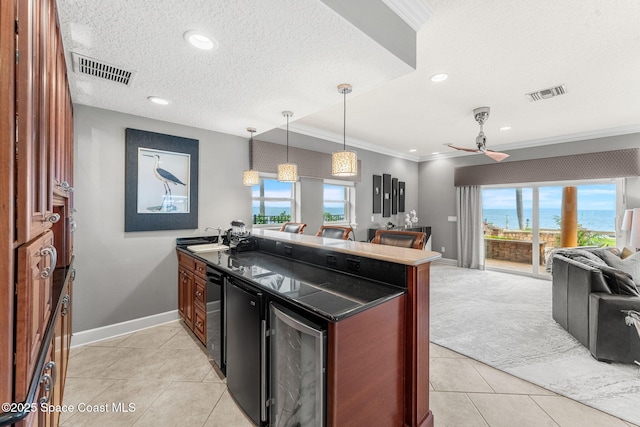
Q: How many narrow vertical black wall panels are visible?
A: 4